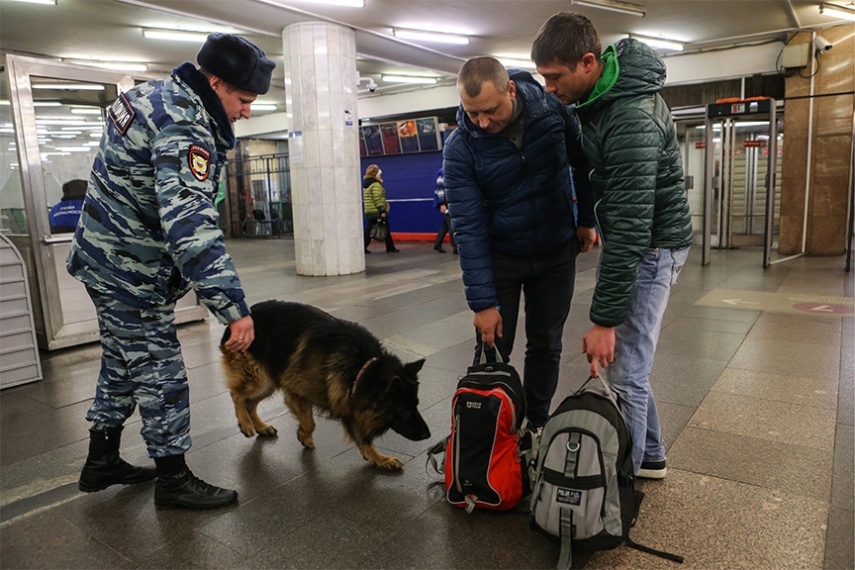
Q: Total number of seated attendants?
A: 1